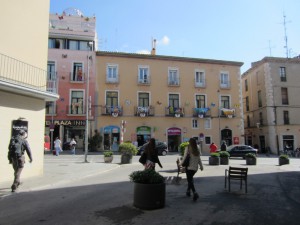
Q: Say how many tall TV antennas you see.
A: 2